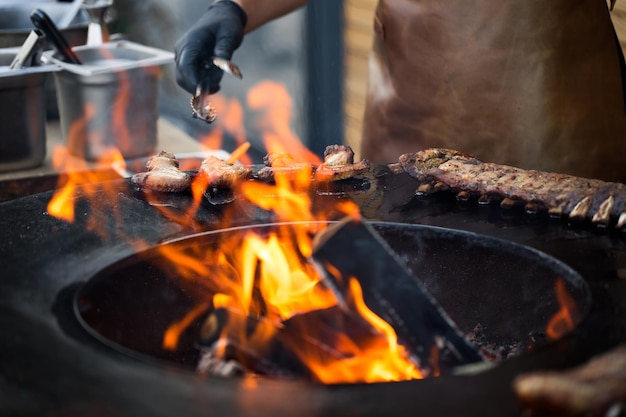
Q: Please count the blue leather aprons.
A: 0